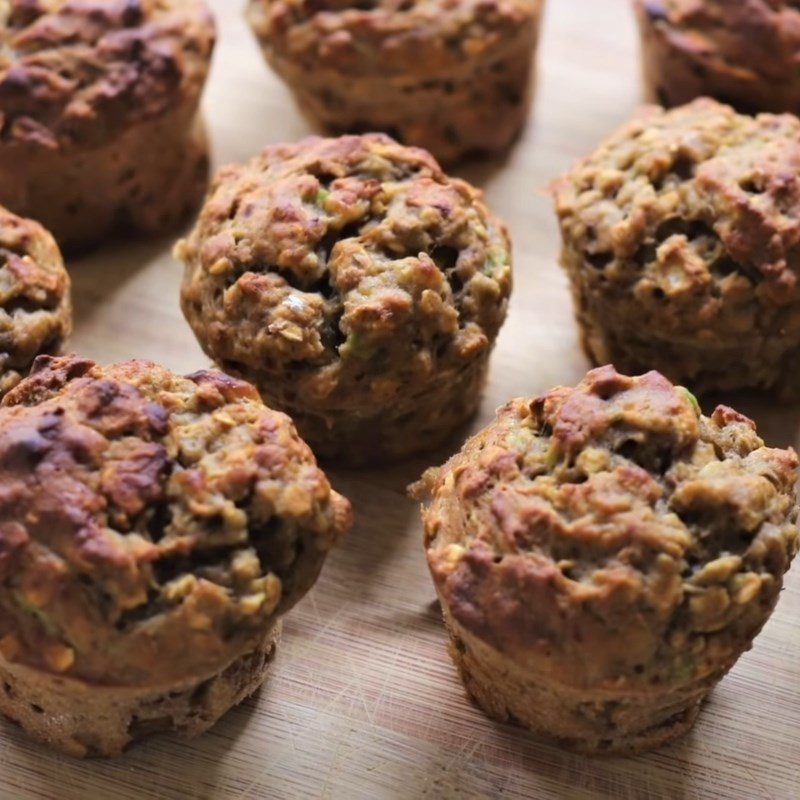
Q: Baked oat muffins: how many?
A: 8